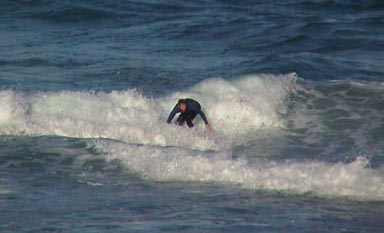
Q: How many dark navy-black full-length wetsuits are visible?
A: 1